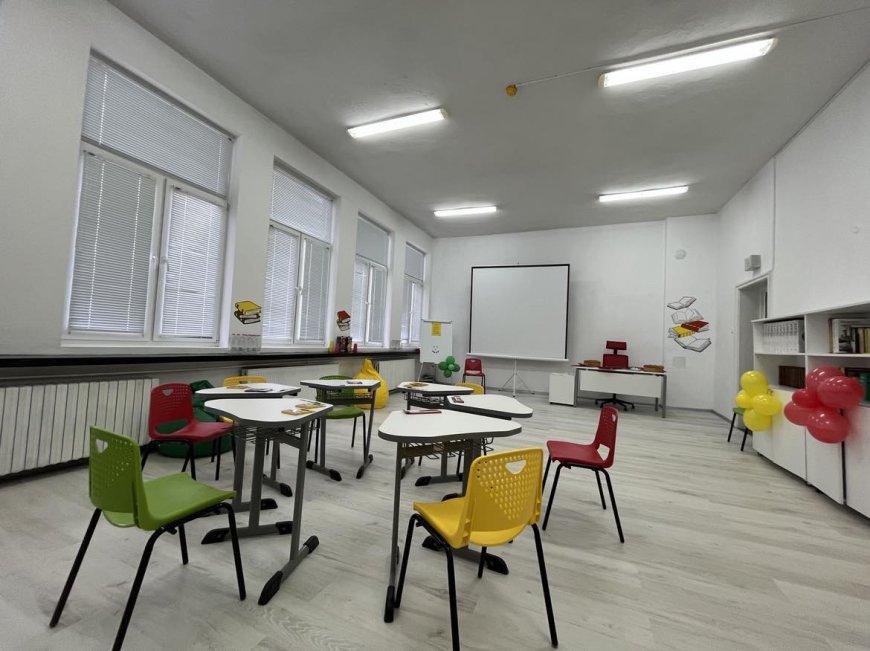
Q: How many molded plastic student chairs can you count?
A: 9